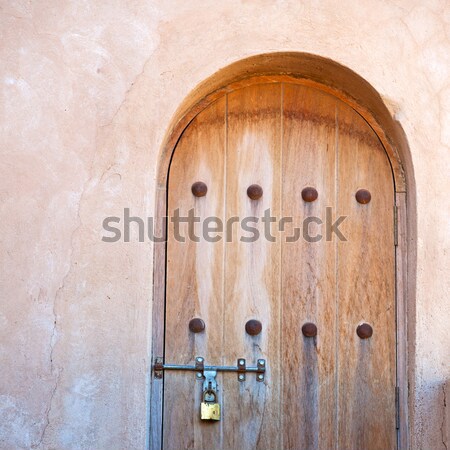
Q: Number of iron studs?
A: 8